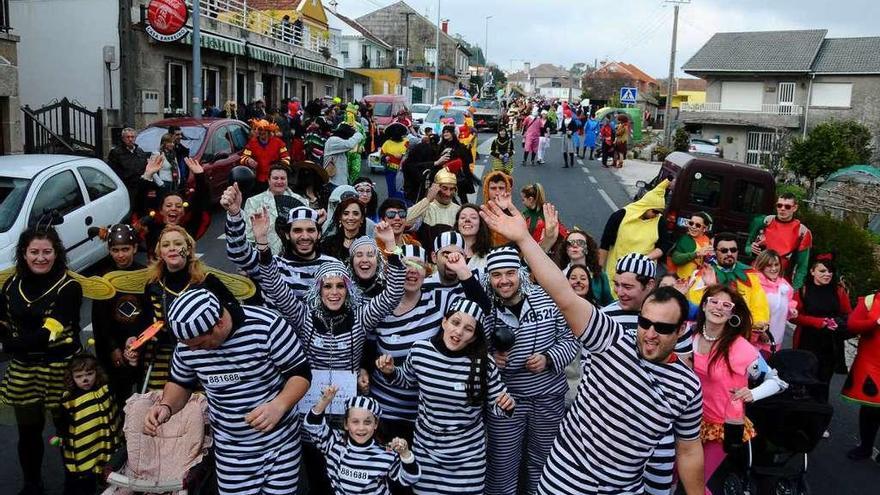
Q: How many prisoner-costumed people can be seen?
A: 11